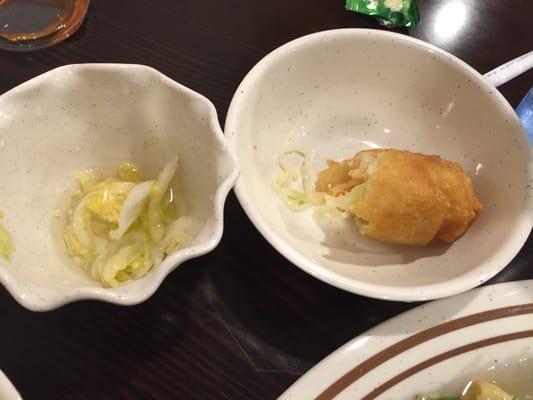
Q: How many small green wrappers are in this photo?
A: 1